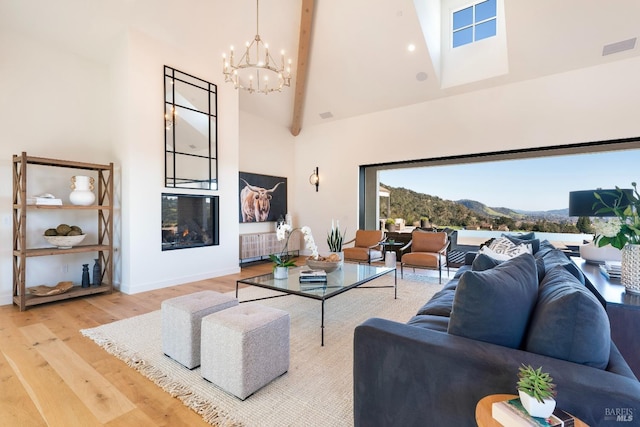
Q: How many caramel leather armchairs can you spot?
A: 2